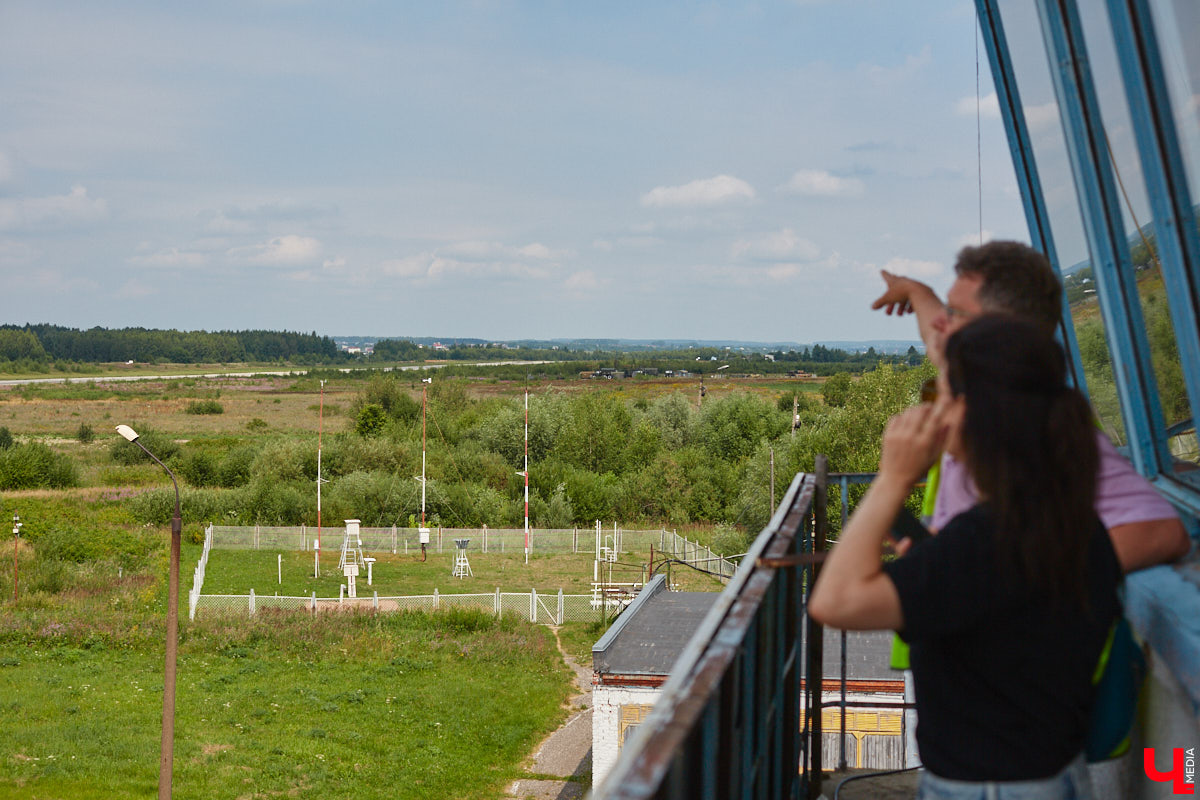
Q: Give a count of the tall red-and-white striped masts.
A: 3